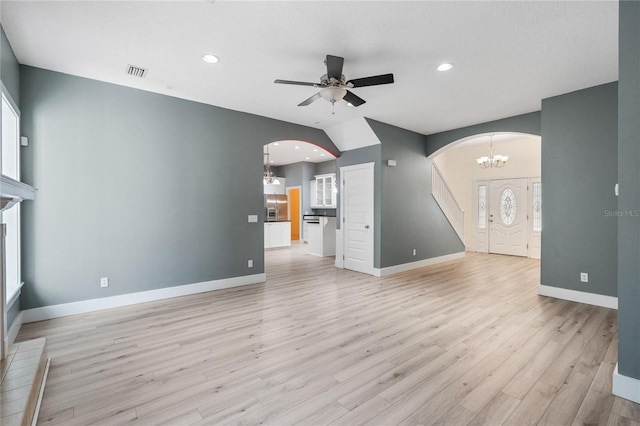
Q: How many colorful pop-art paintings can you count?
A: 0